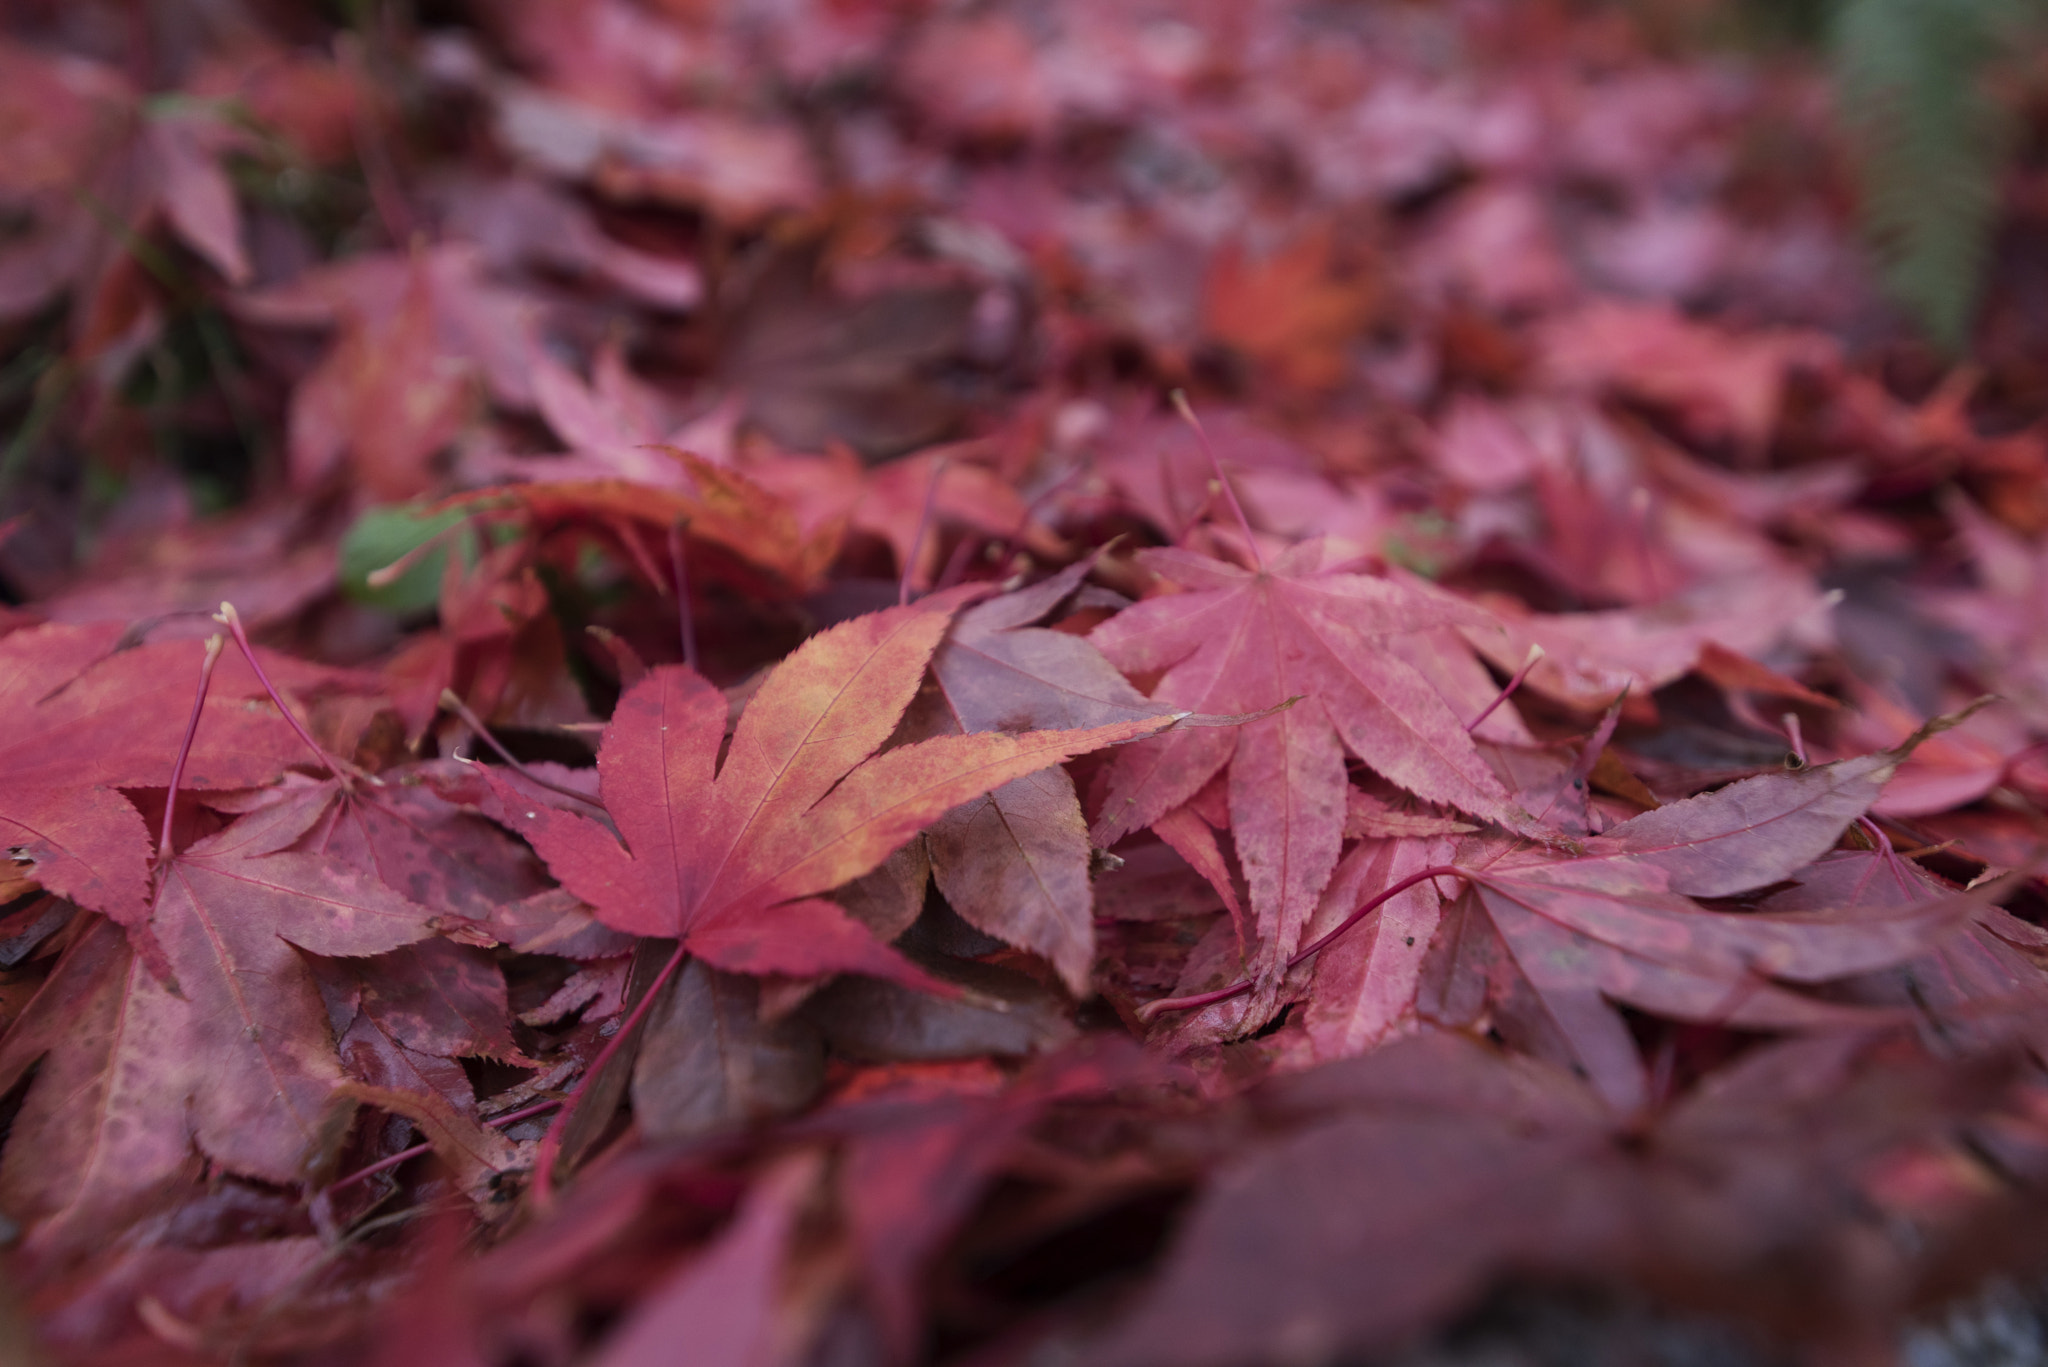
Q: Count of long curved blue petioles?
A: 0